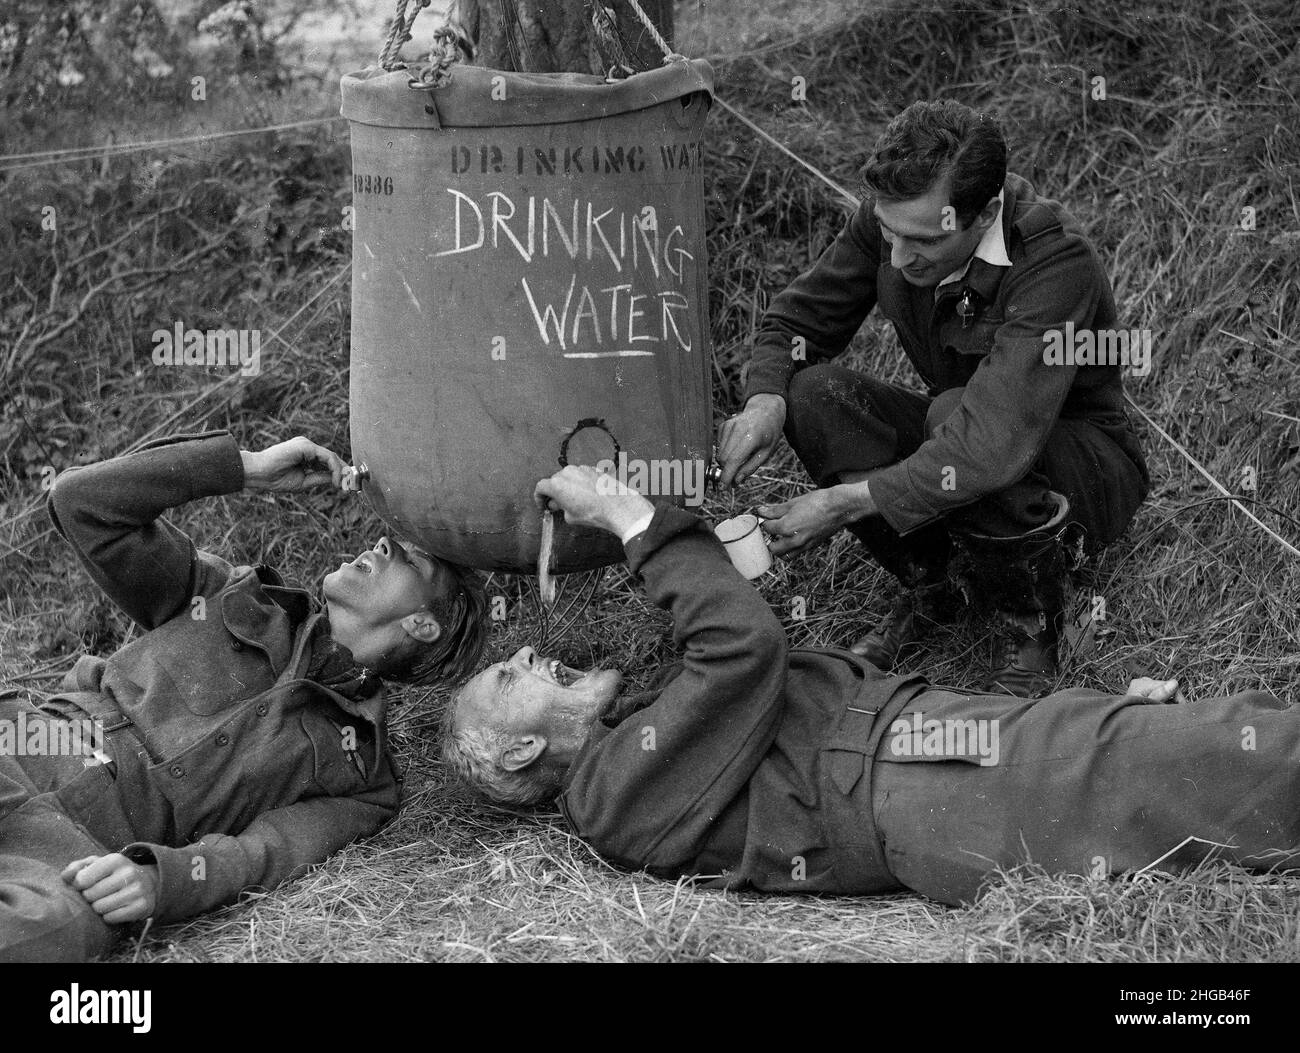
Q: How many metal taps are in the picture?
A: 3